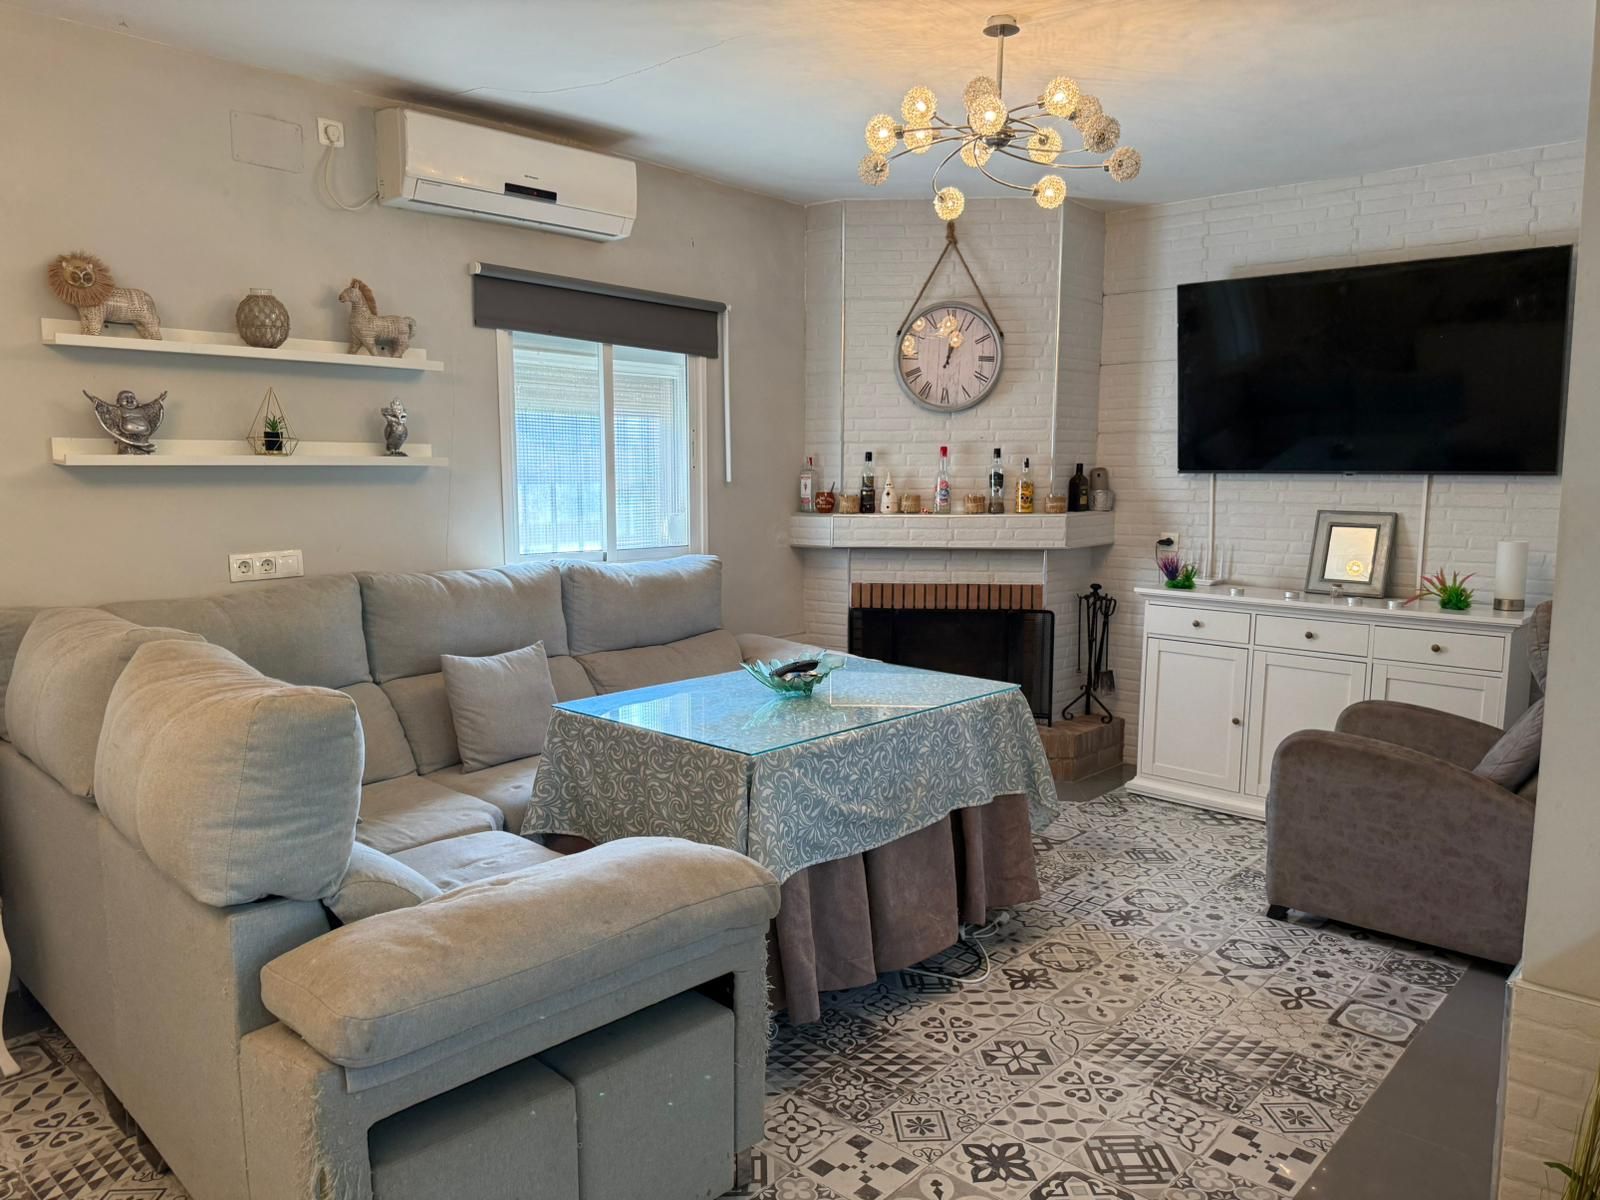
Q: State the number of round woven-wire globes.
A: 14